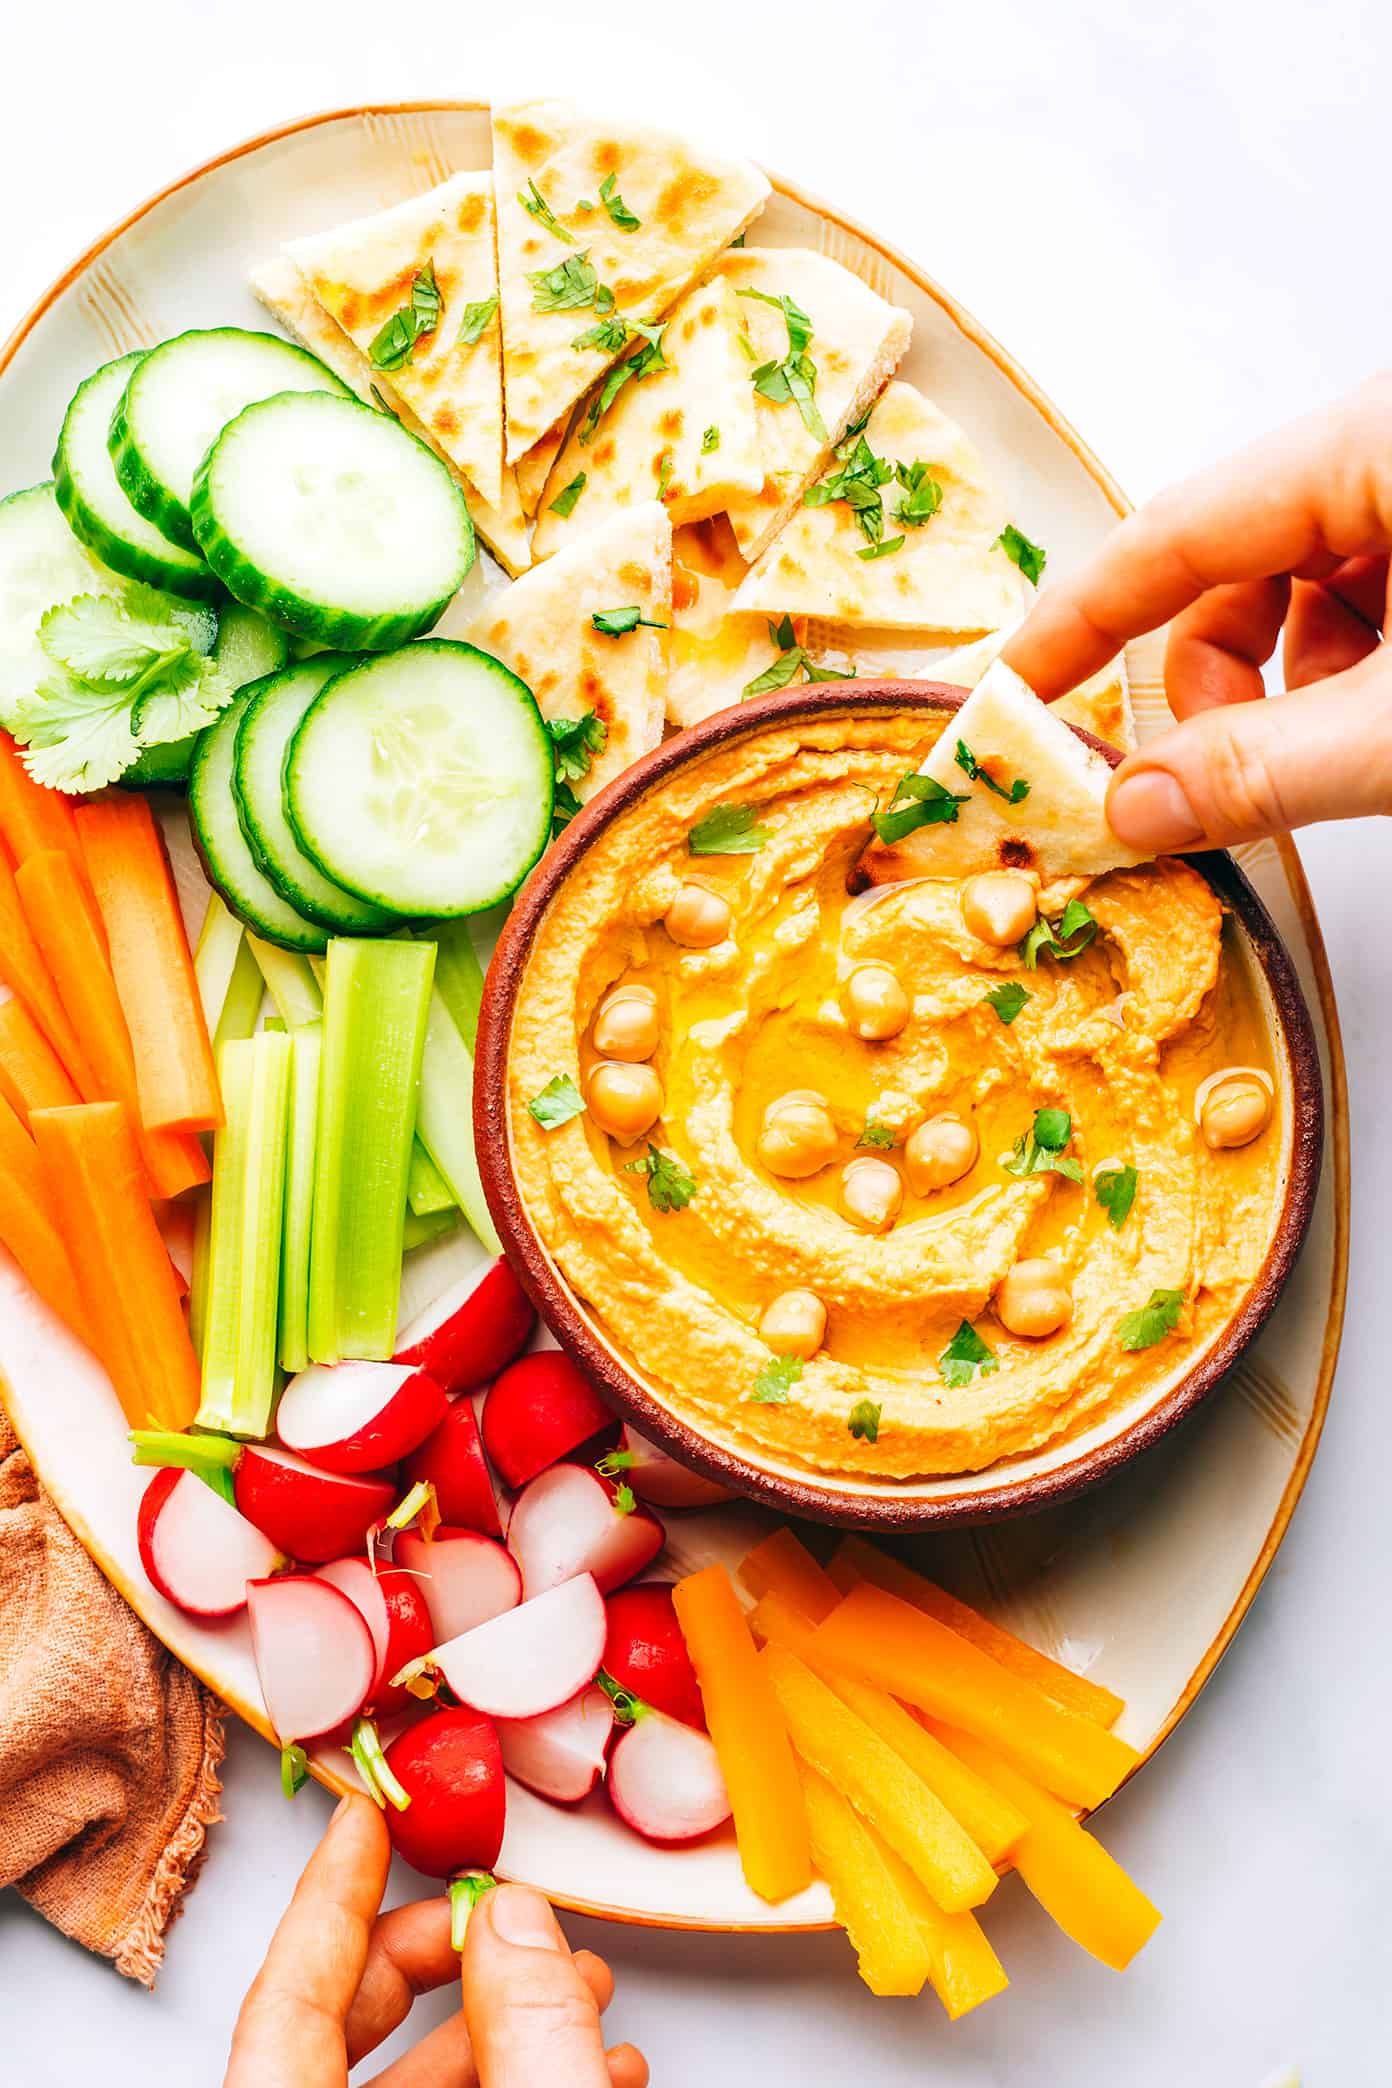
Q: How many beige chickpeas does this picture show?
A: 11